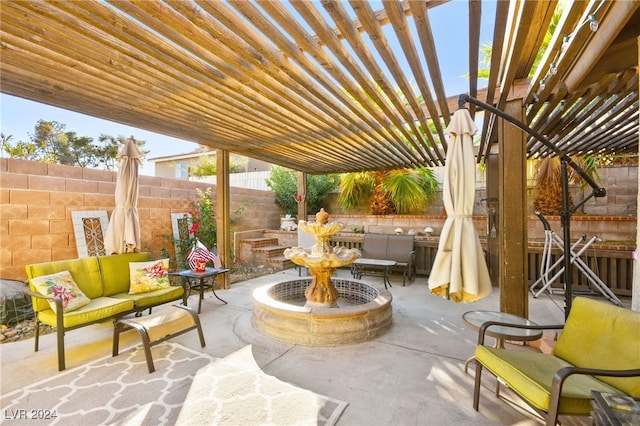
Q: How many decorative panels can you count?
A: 2